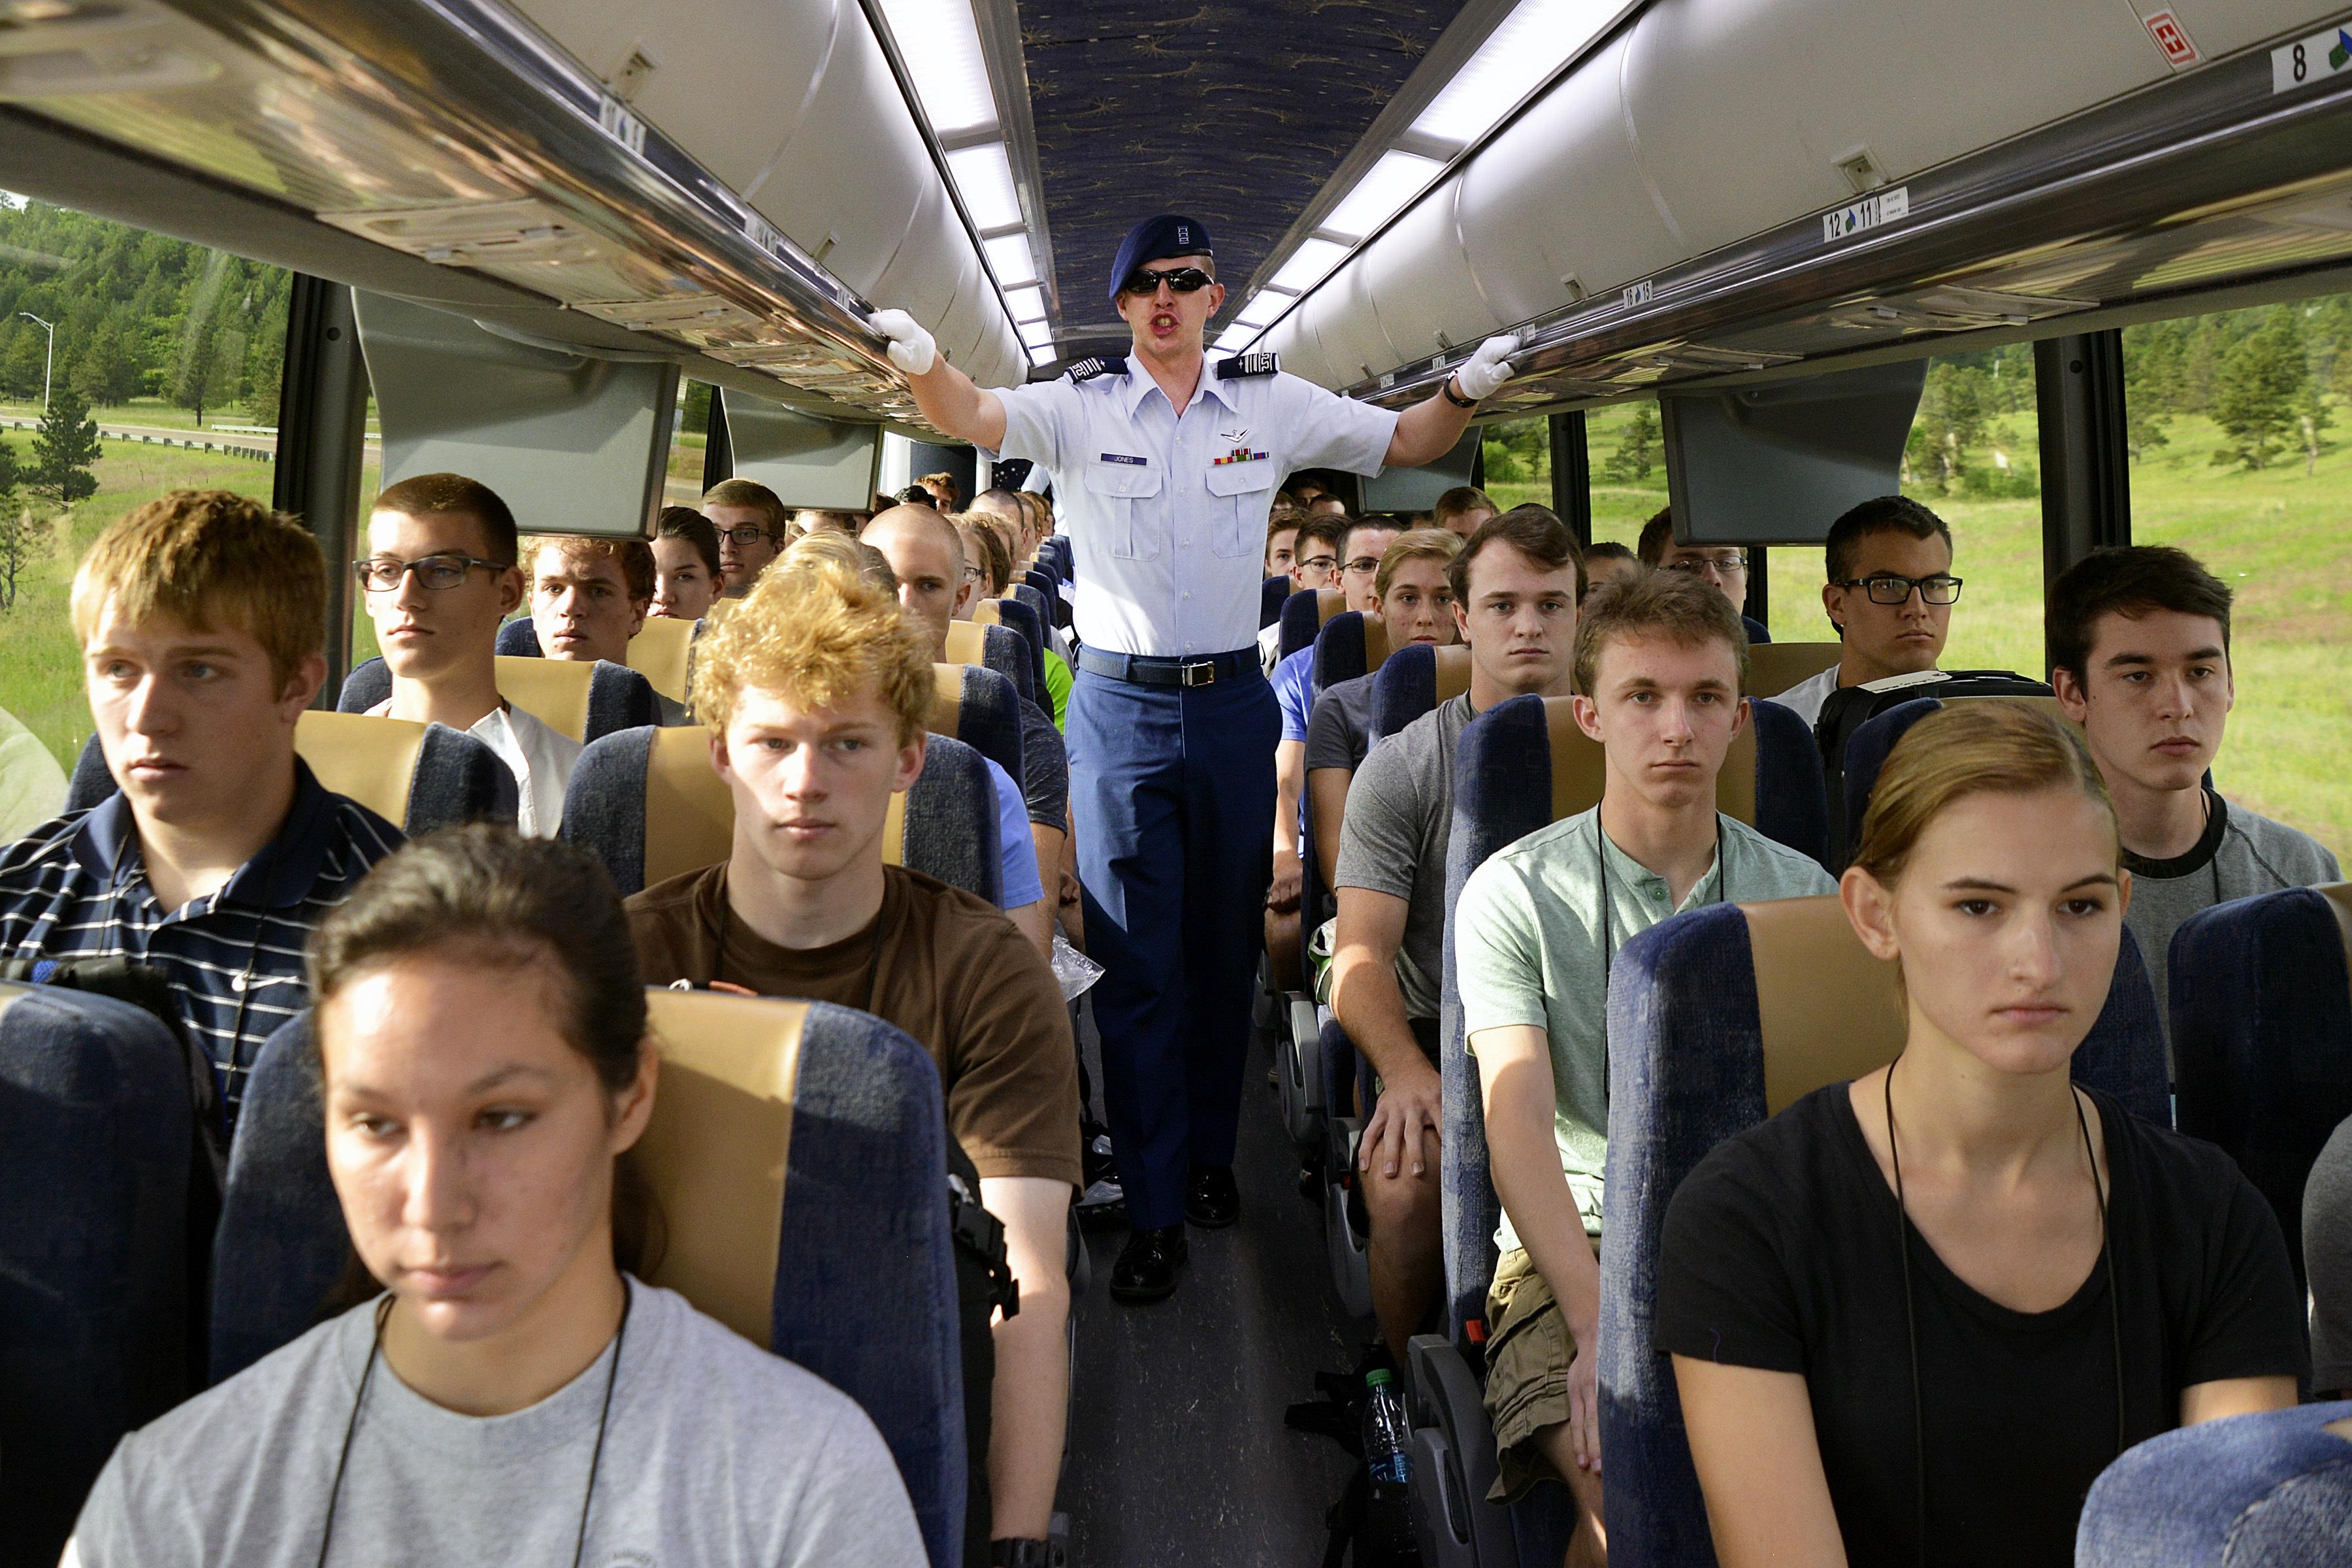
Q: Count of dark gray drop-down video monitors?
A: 4